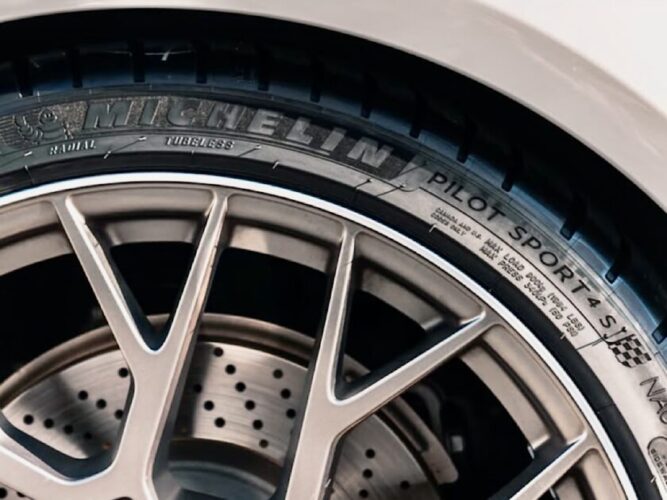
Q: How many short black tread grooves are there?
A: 13